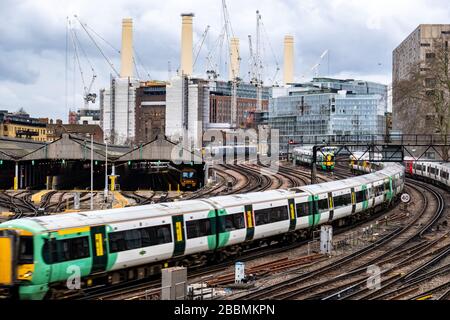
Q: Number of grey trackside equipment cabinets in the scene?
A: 2